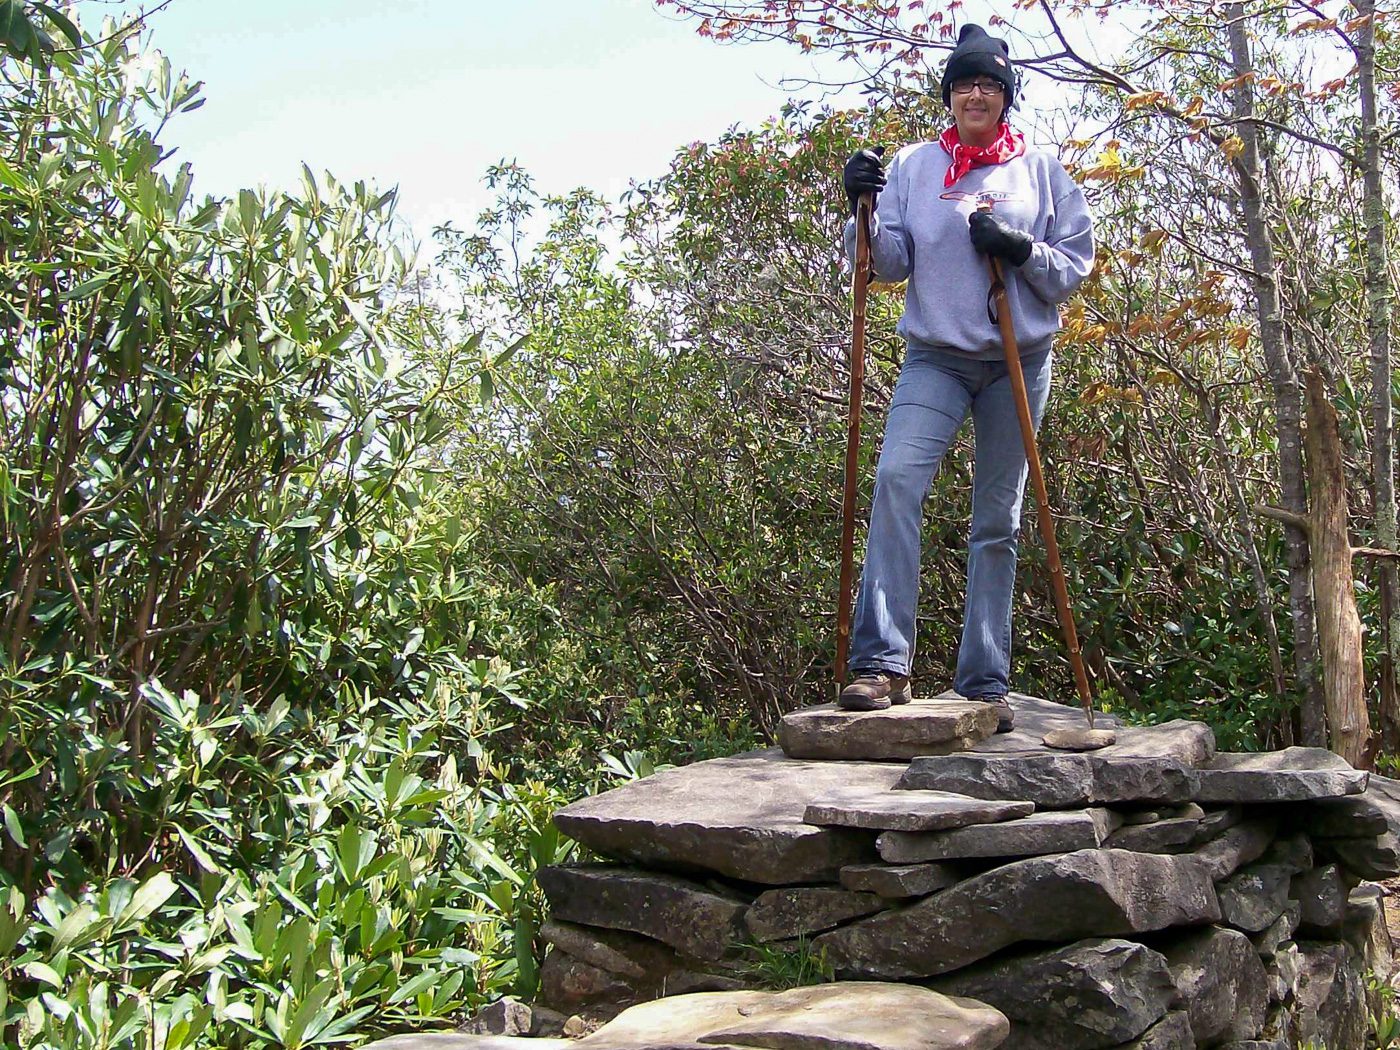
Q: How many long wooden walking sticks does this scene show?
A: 2